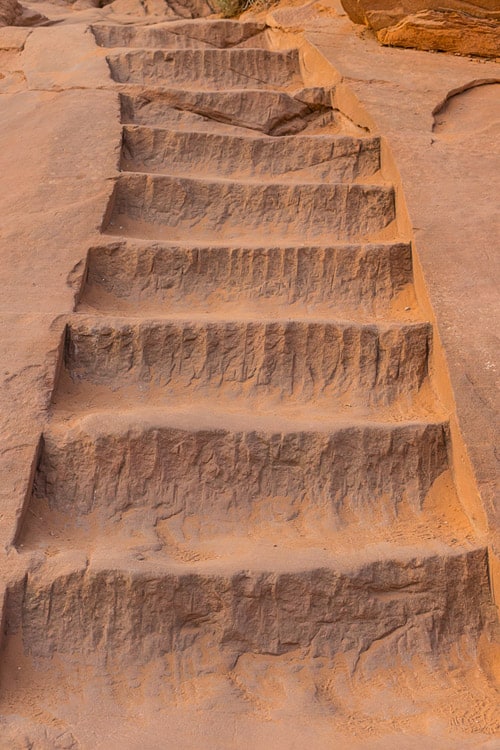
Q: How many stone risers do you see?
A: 9